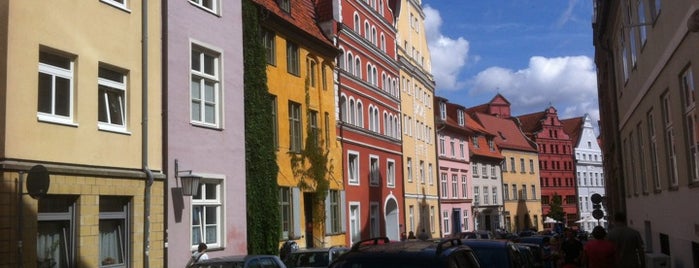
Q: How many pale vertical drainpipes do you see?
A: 1